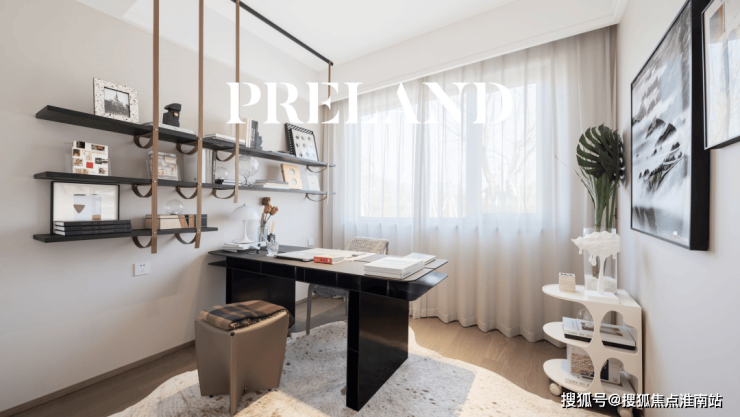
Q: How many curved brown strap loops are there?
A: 10